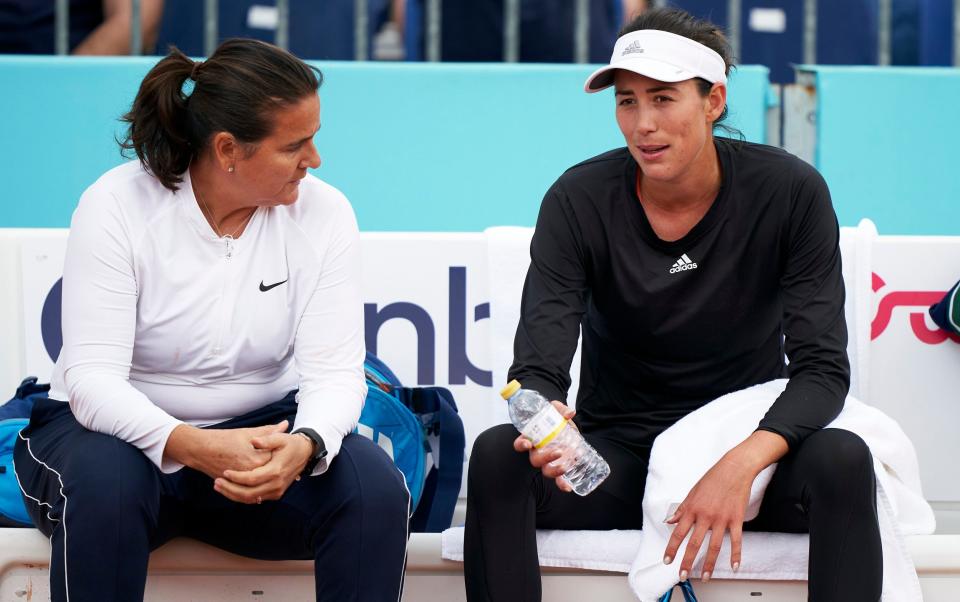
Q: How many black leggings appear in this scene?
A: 1